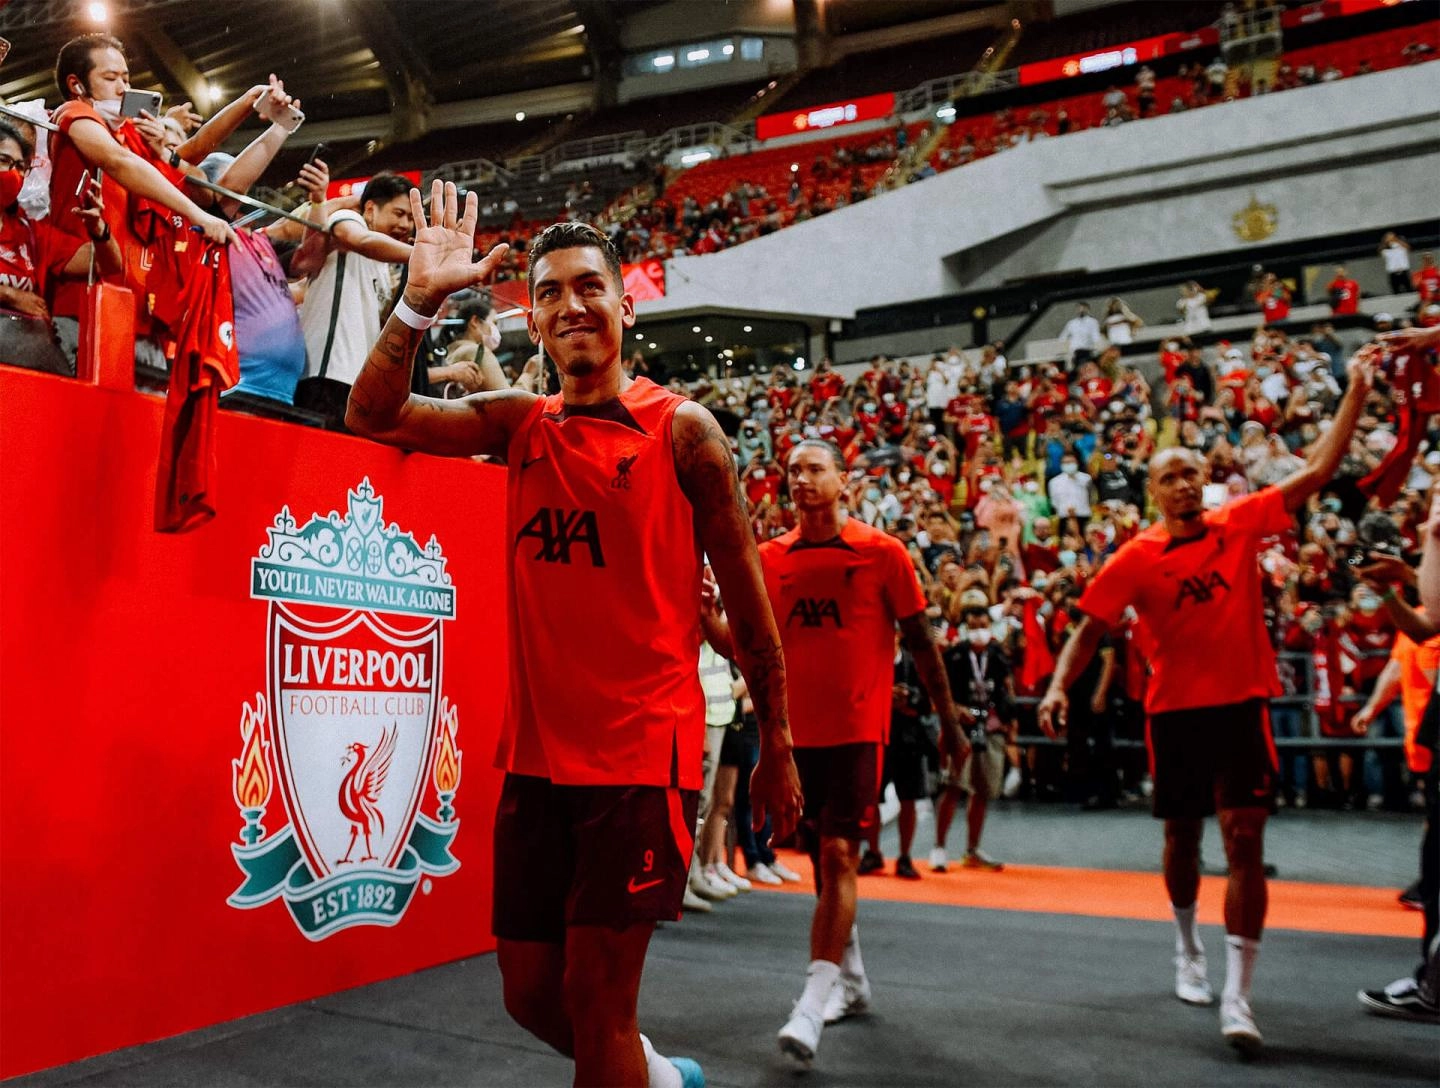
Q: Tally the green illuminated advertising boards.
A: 0